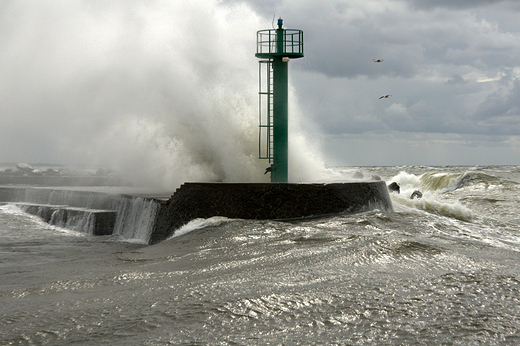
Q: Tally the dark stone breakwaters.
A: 1